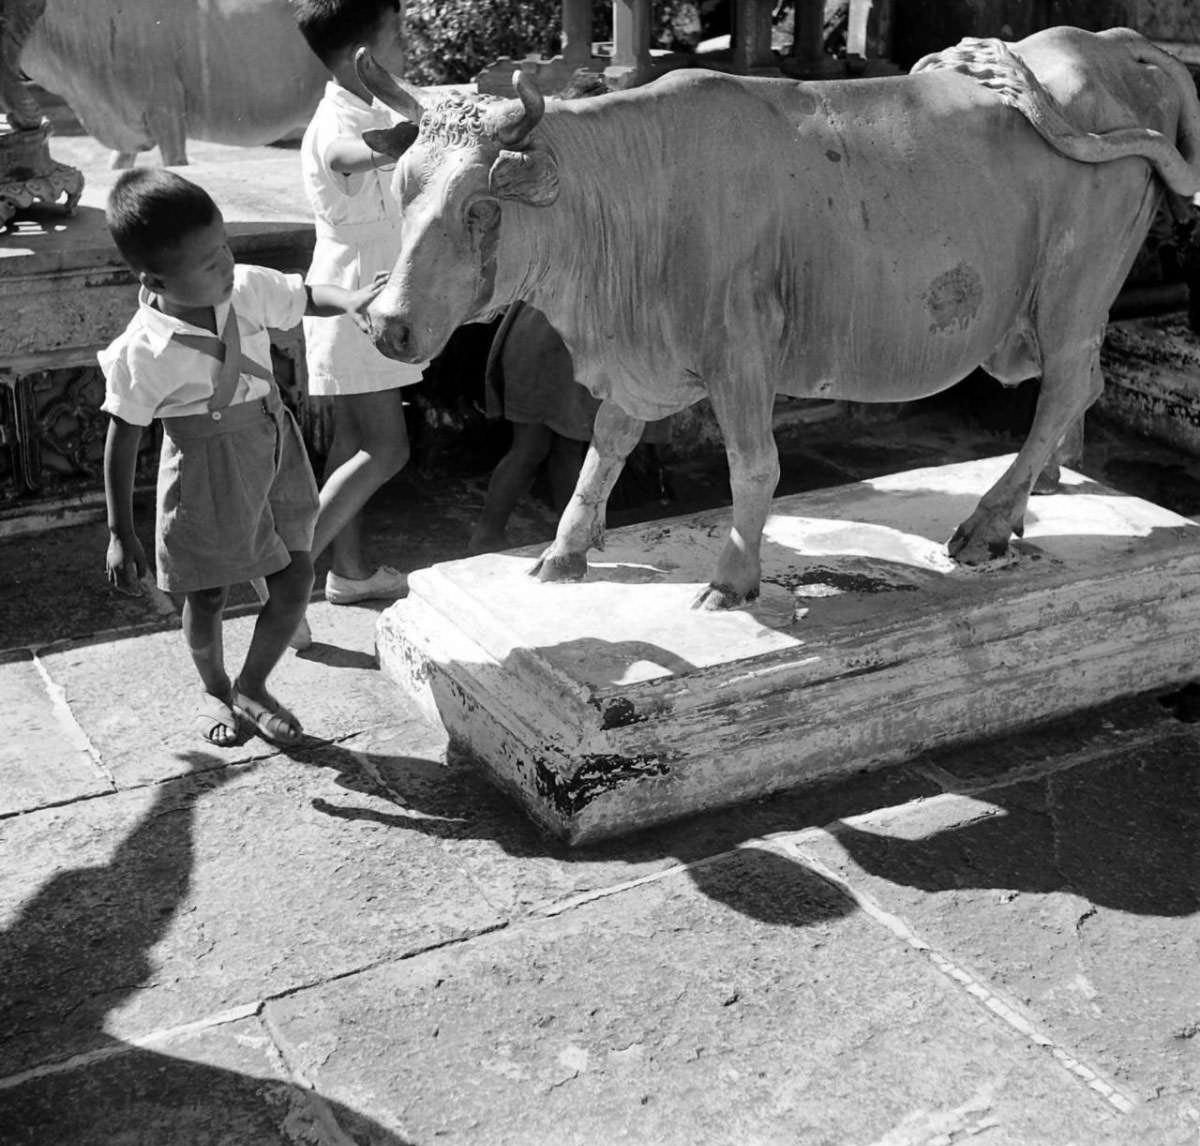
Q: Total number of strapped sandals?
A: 2